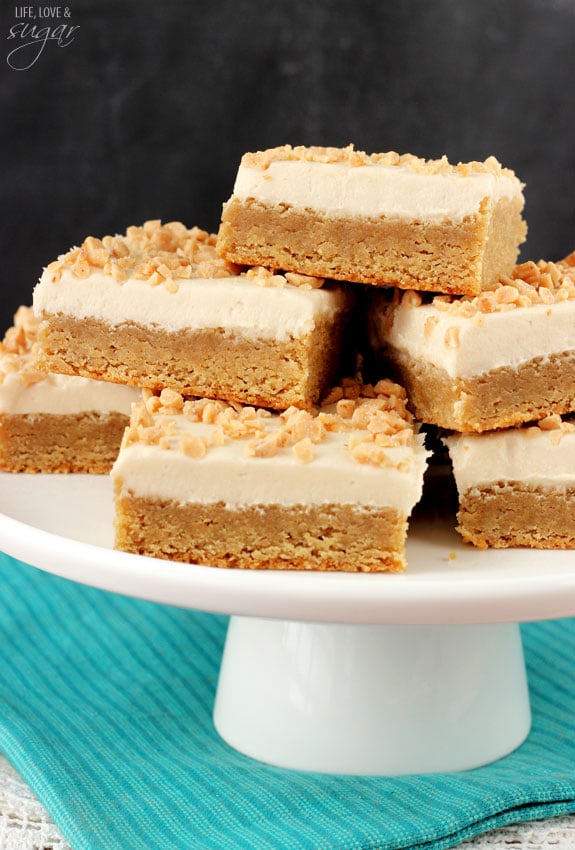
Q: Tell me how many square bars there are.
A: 6